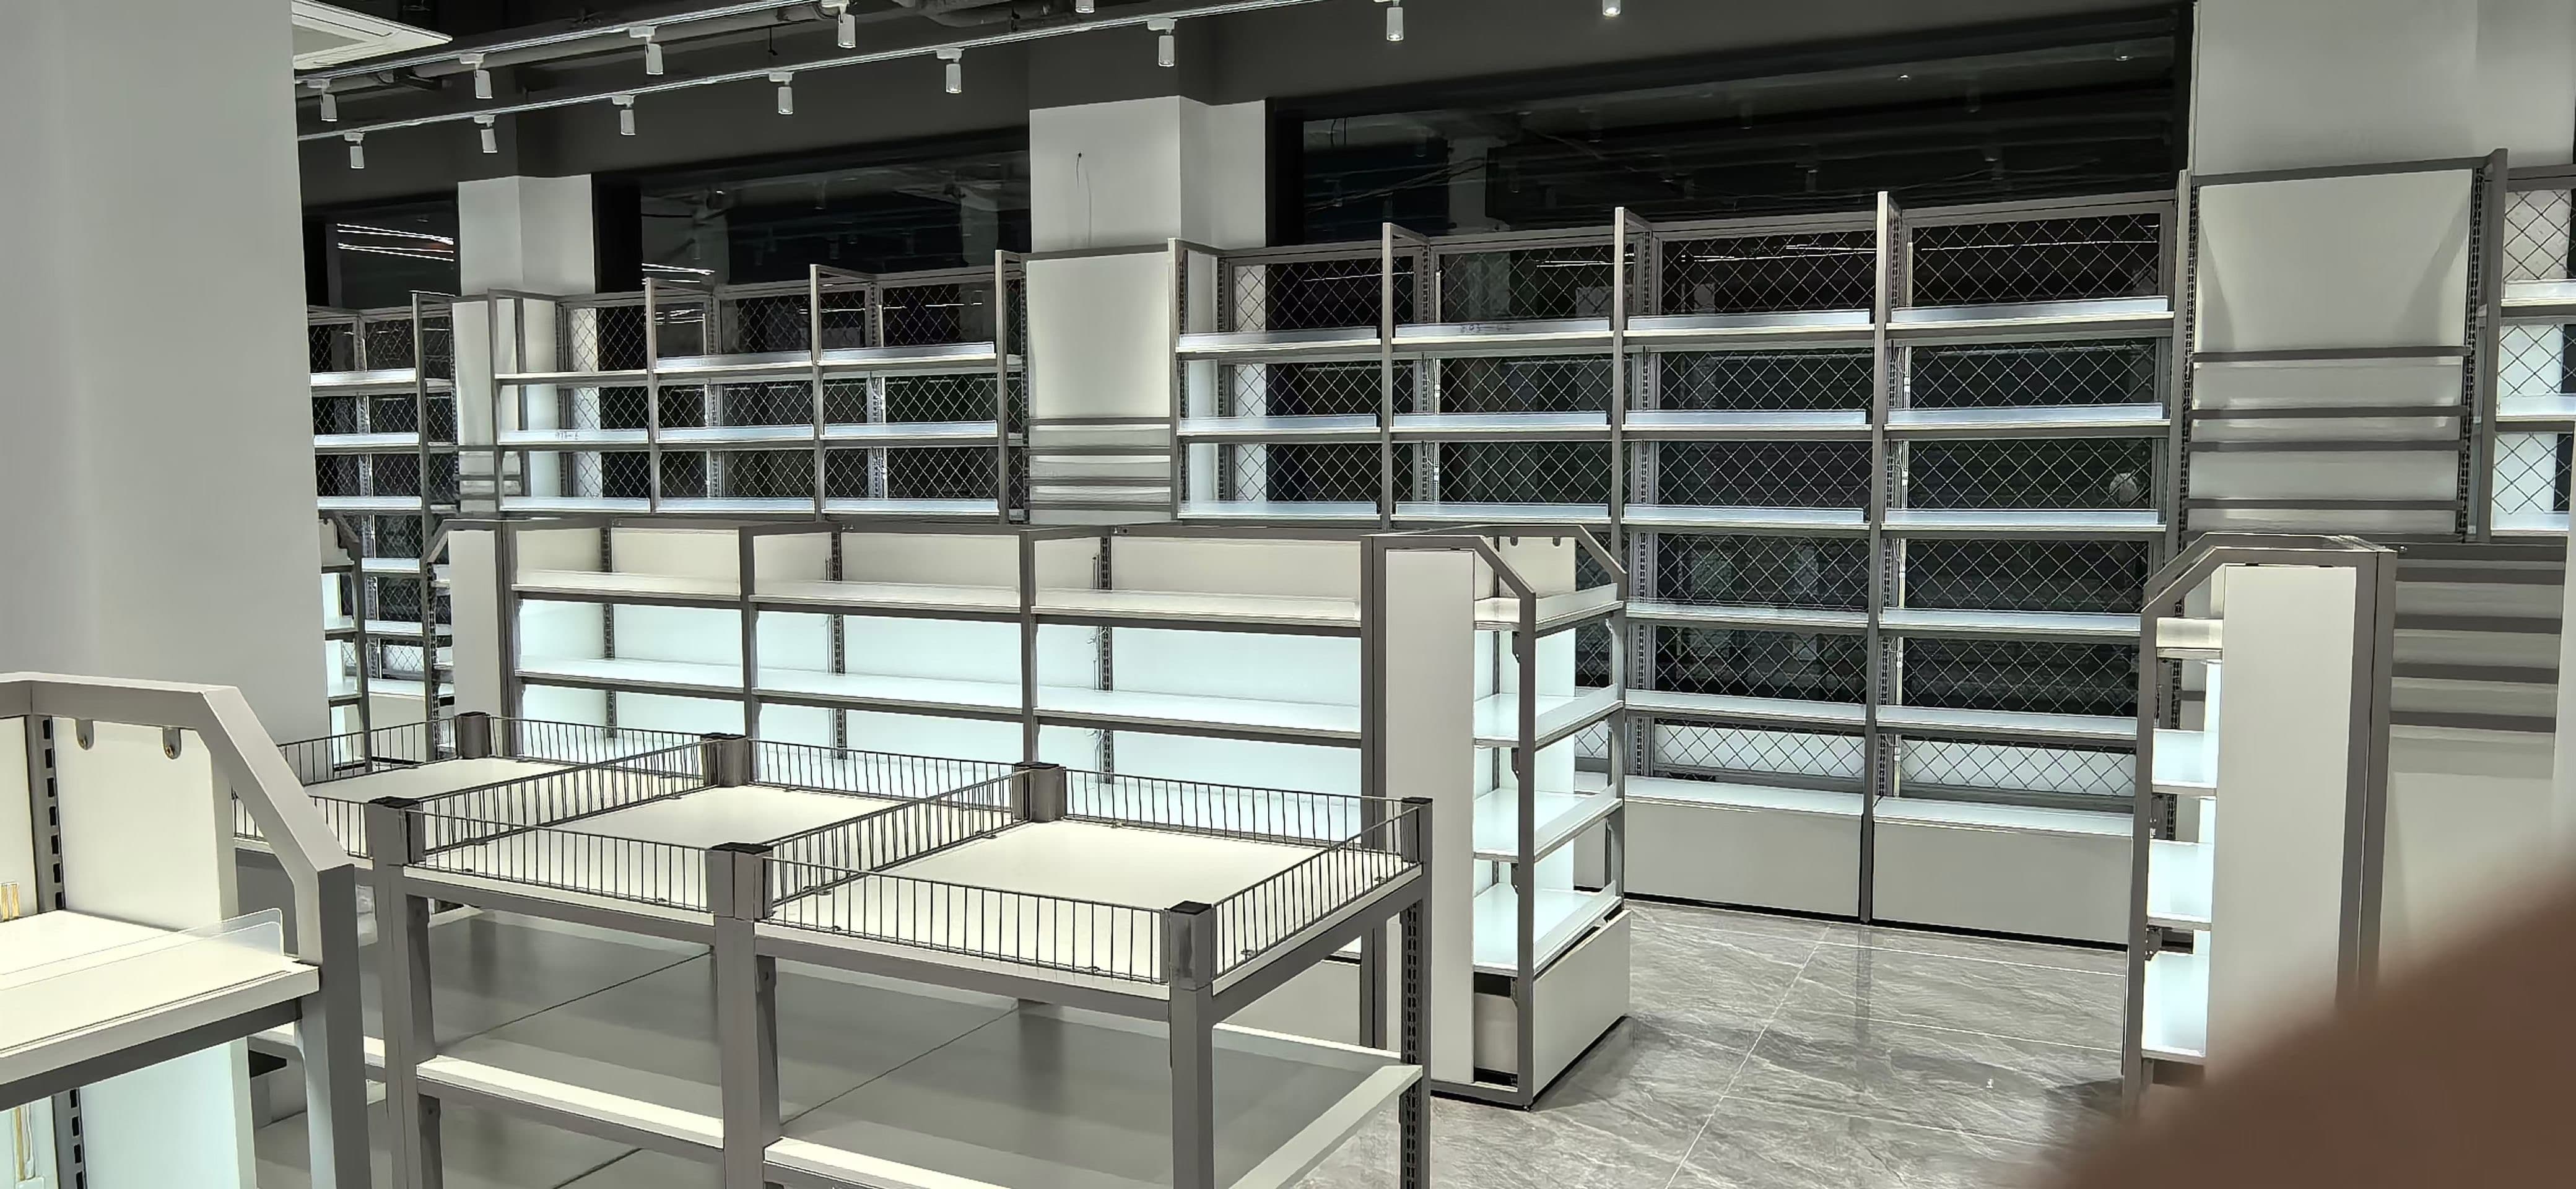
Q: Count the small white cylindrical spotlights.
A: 13